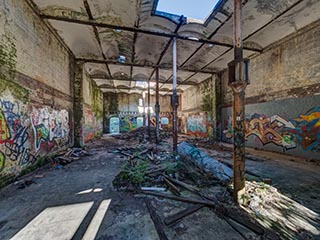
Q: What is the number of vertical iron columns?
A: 4